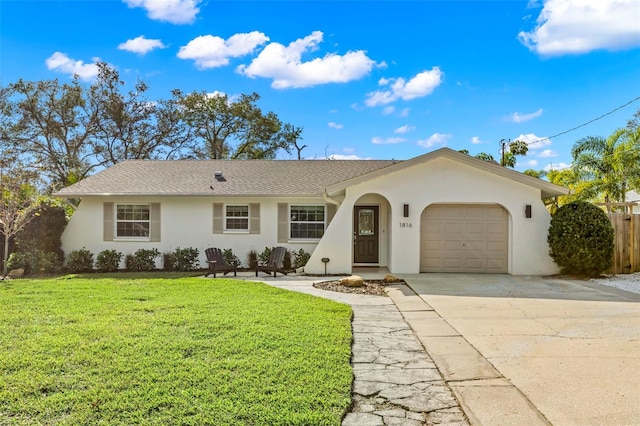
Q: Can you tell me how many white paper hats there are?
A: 0